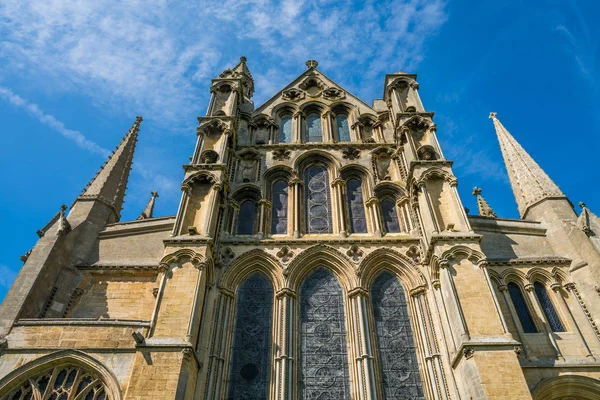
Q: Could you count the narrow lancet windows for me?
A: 13